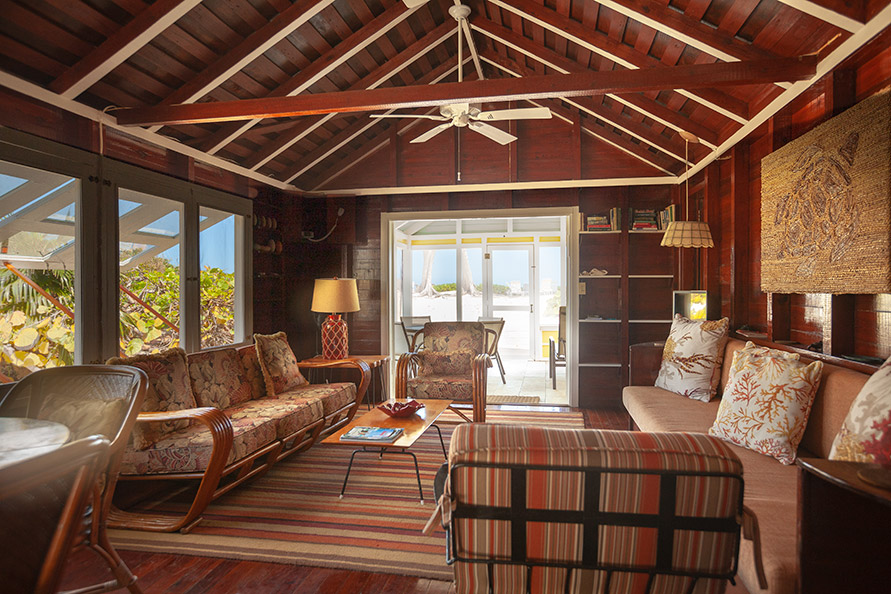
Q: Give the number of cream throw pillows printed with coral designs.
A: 3